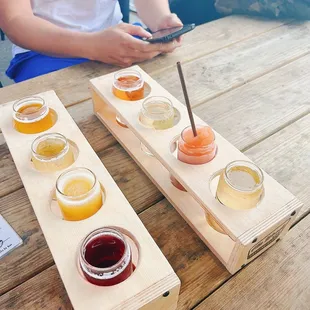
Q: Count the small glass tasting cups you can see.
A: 8